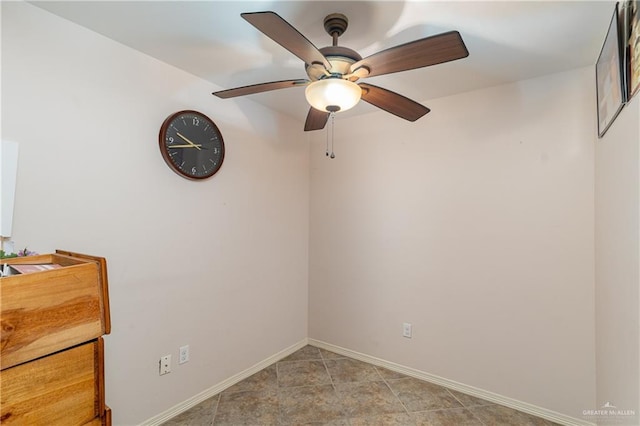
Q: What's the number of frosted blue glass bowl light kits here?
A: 0